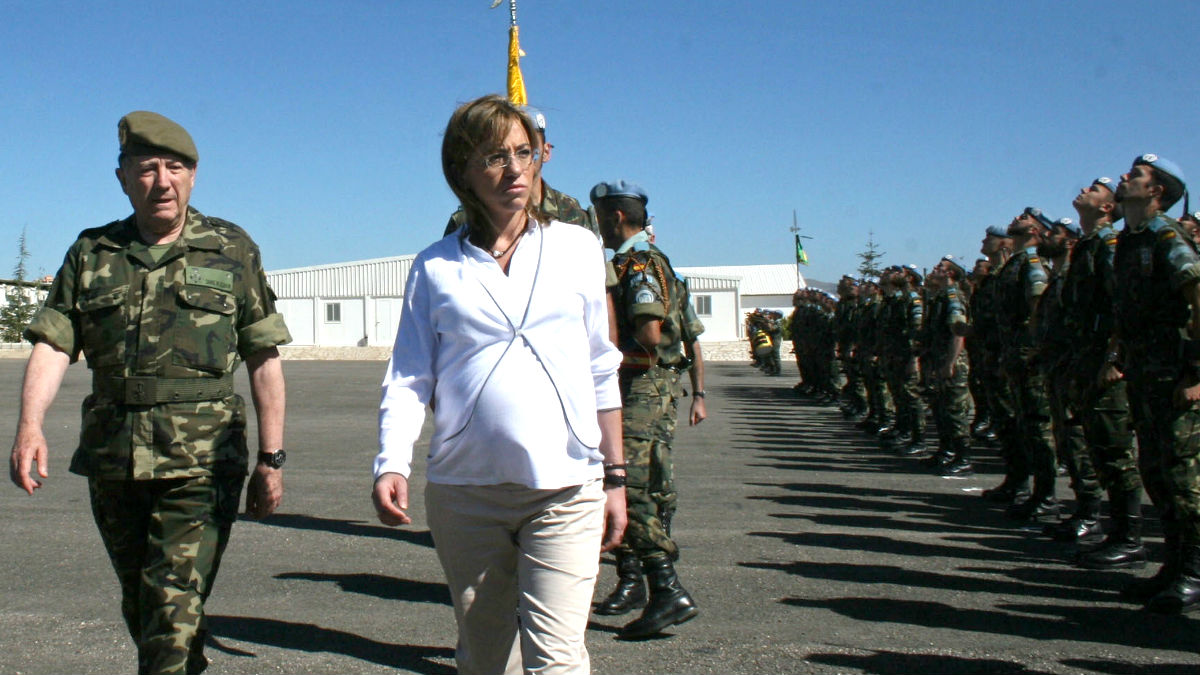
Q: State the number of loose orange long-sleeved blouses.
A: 0